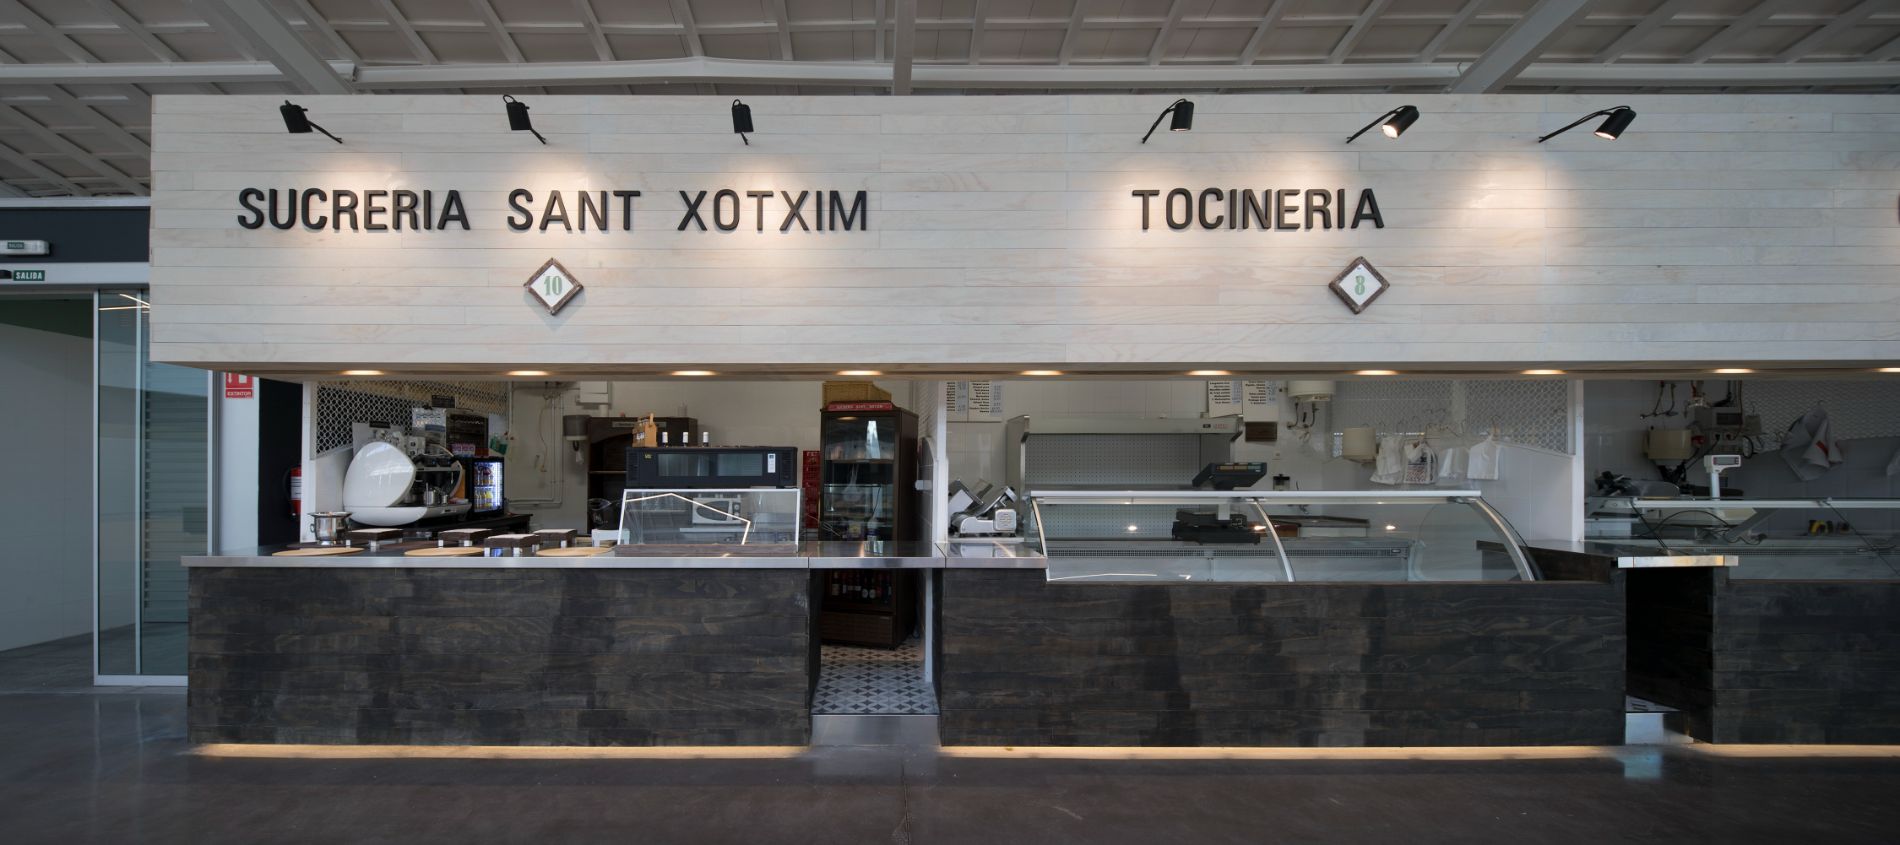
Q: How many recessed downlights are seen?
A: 10